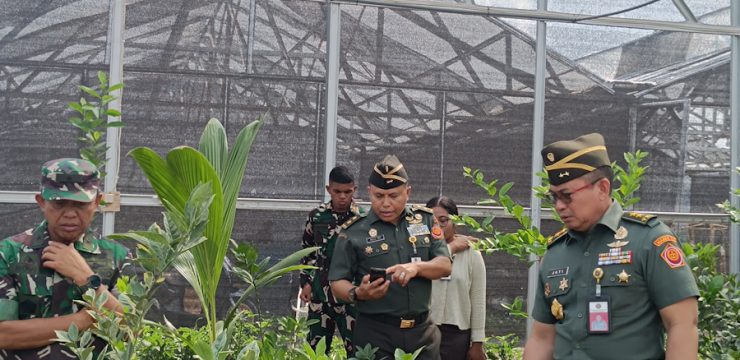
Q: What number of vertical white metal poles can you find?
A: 4